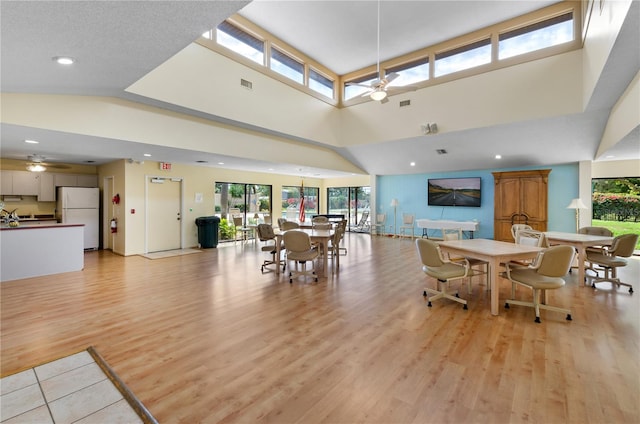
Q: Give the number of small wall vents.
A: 2